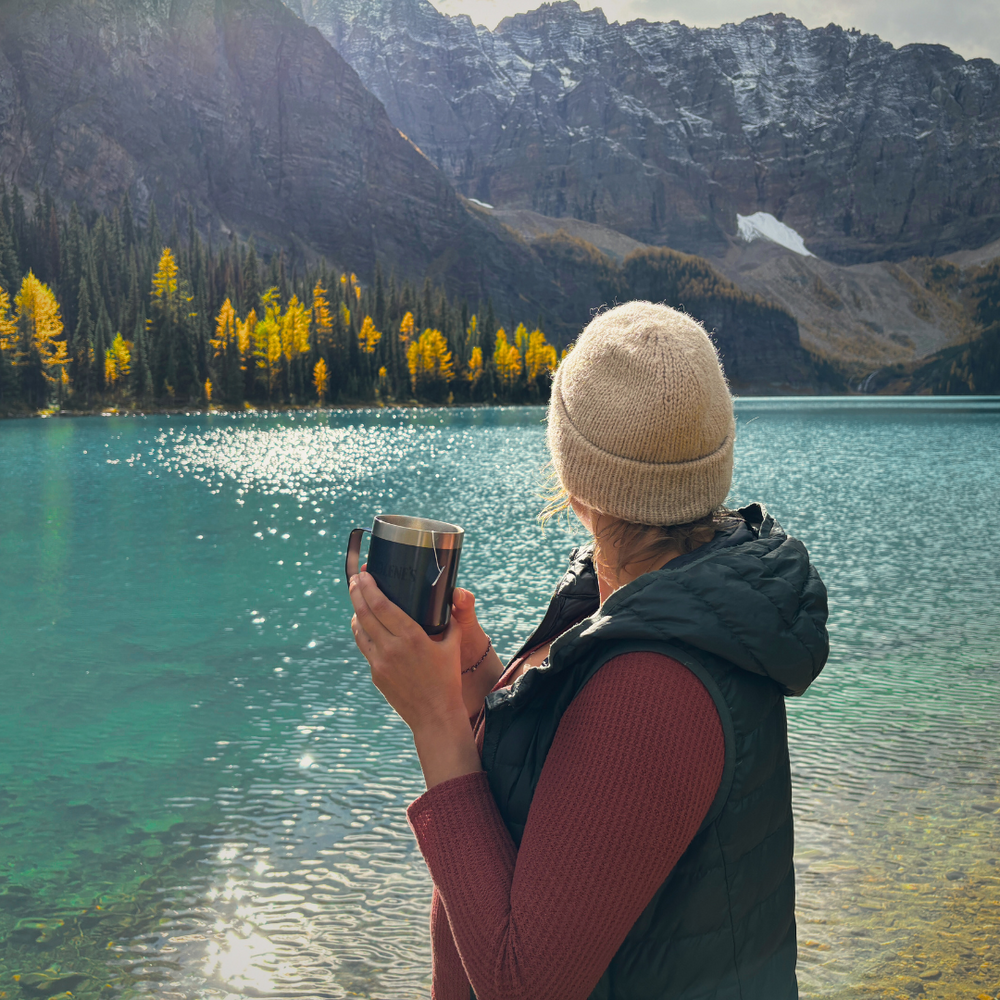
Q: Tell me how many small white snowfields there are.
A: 2